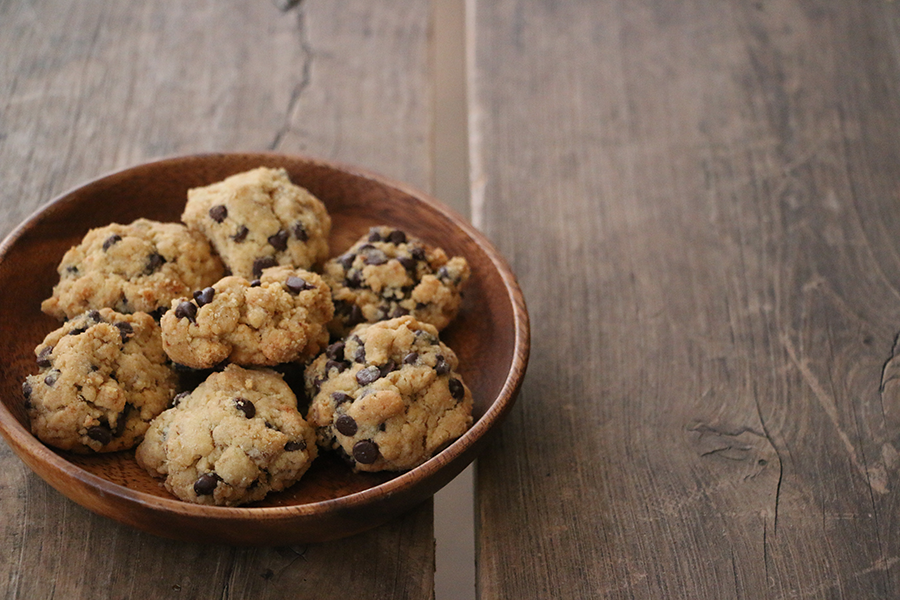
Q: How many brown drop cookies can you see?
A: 7